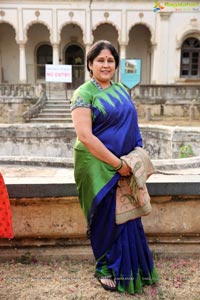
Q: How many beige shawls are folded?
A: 1